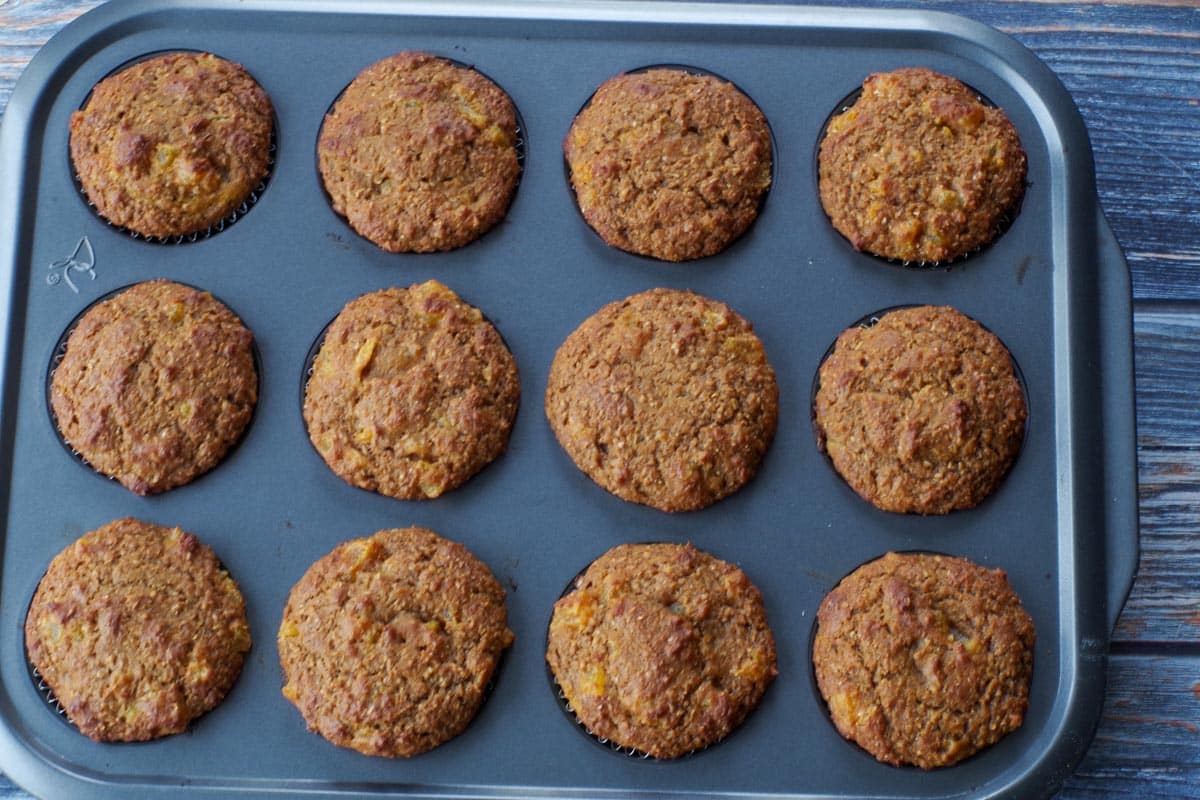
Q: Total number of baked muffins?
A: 12